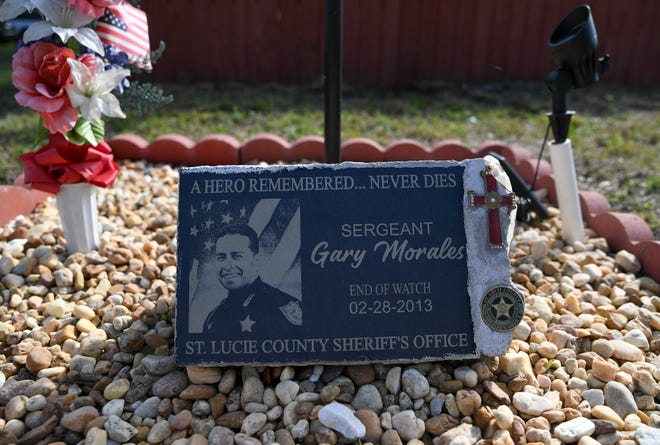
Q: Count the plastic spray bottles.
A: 0